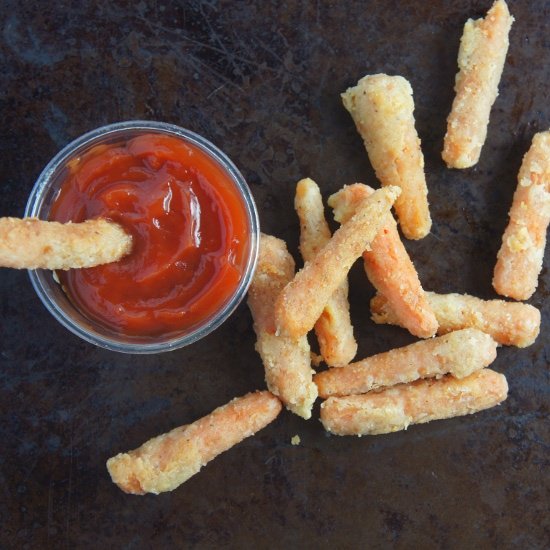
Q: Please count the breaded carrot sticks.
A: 12